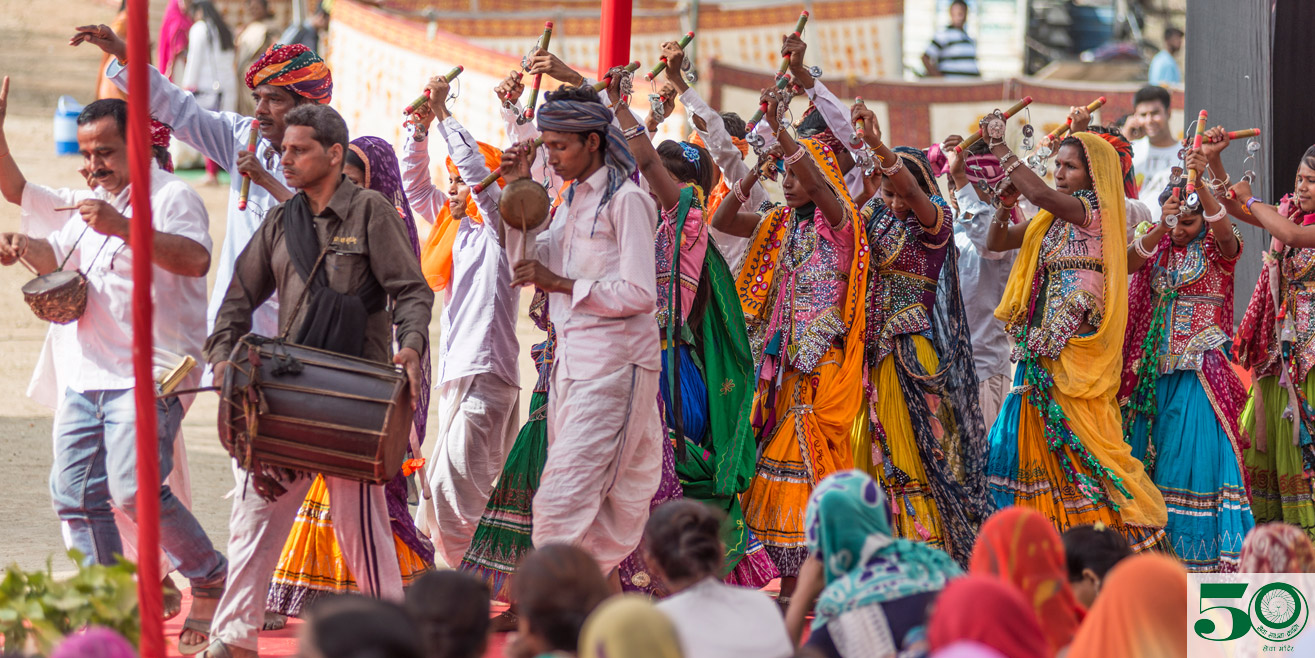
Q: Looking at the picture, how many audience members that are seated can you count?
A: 12